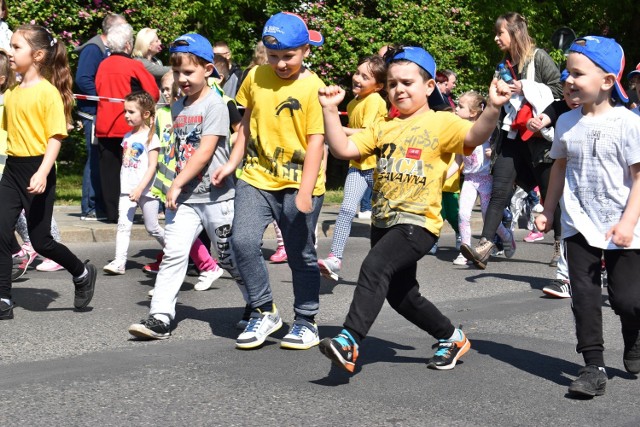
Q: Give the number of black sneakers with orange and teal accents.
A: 2